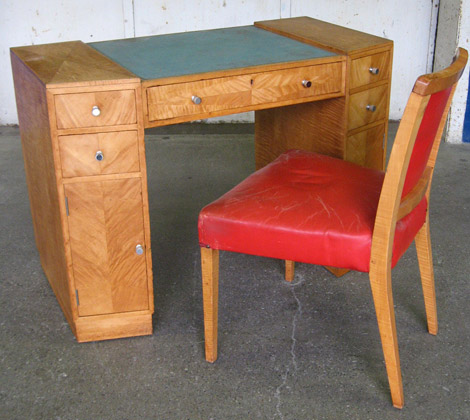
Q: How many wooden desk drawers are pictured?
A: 5